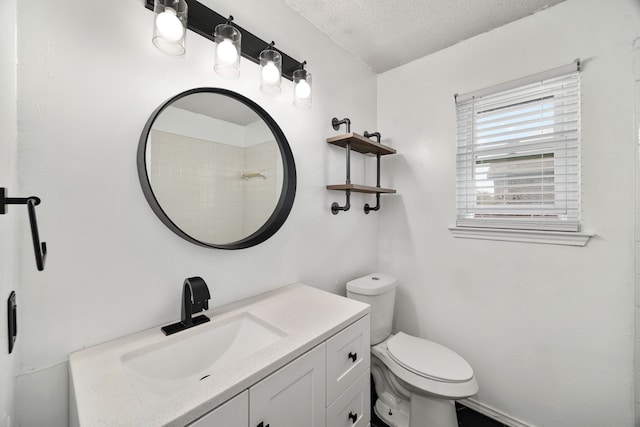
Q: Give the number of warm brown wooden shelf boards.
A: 2